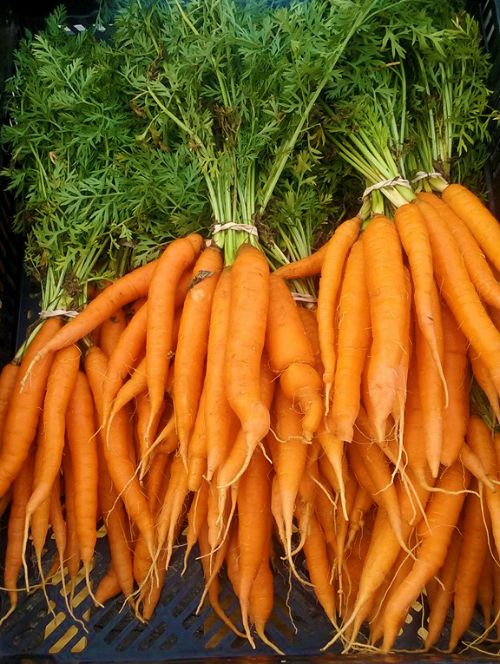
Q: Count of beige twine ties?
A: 5